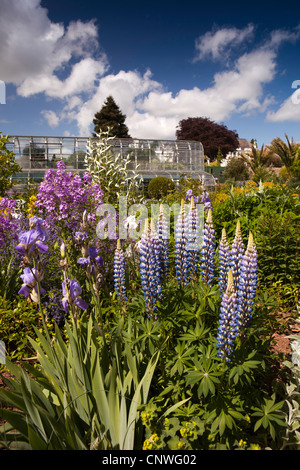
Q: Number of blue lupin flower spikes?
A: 11